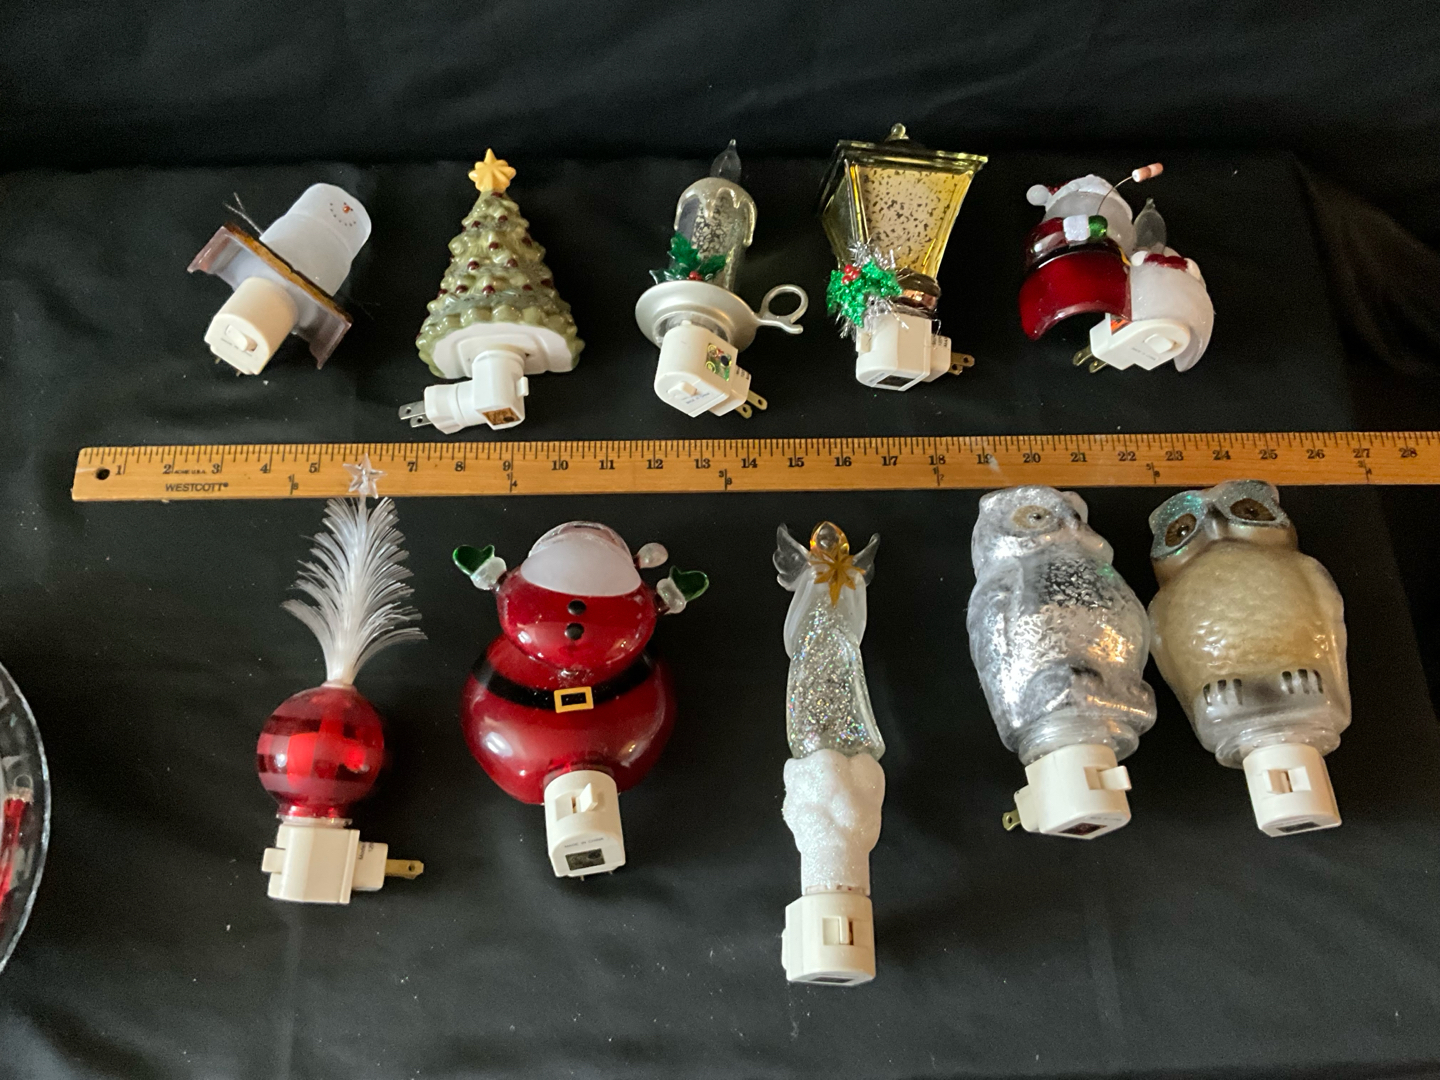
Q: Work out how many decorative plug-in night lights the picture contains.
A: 10